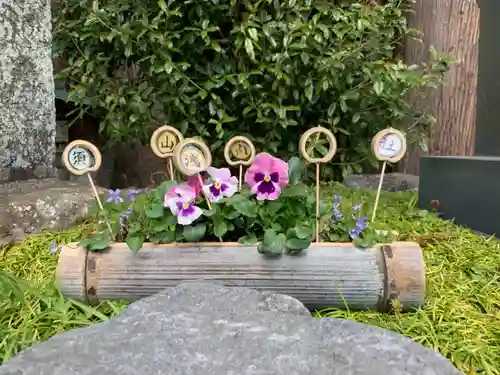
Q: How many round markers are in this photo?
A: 6